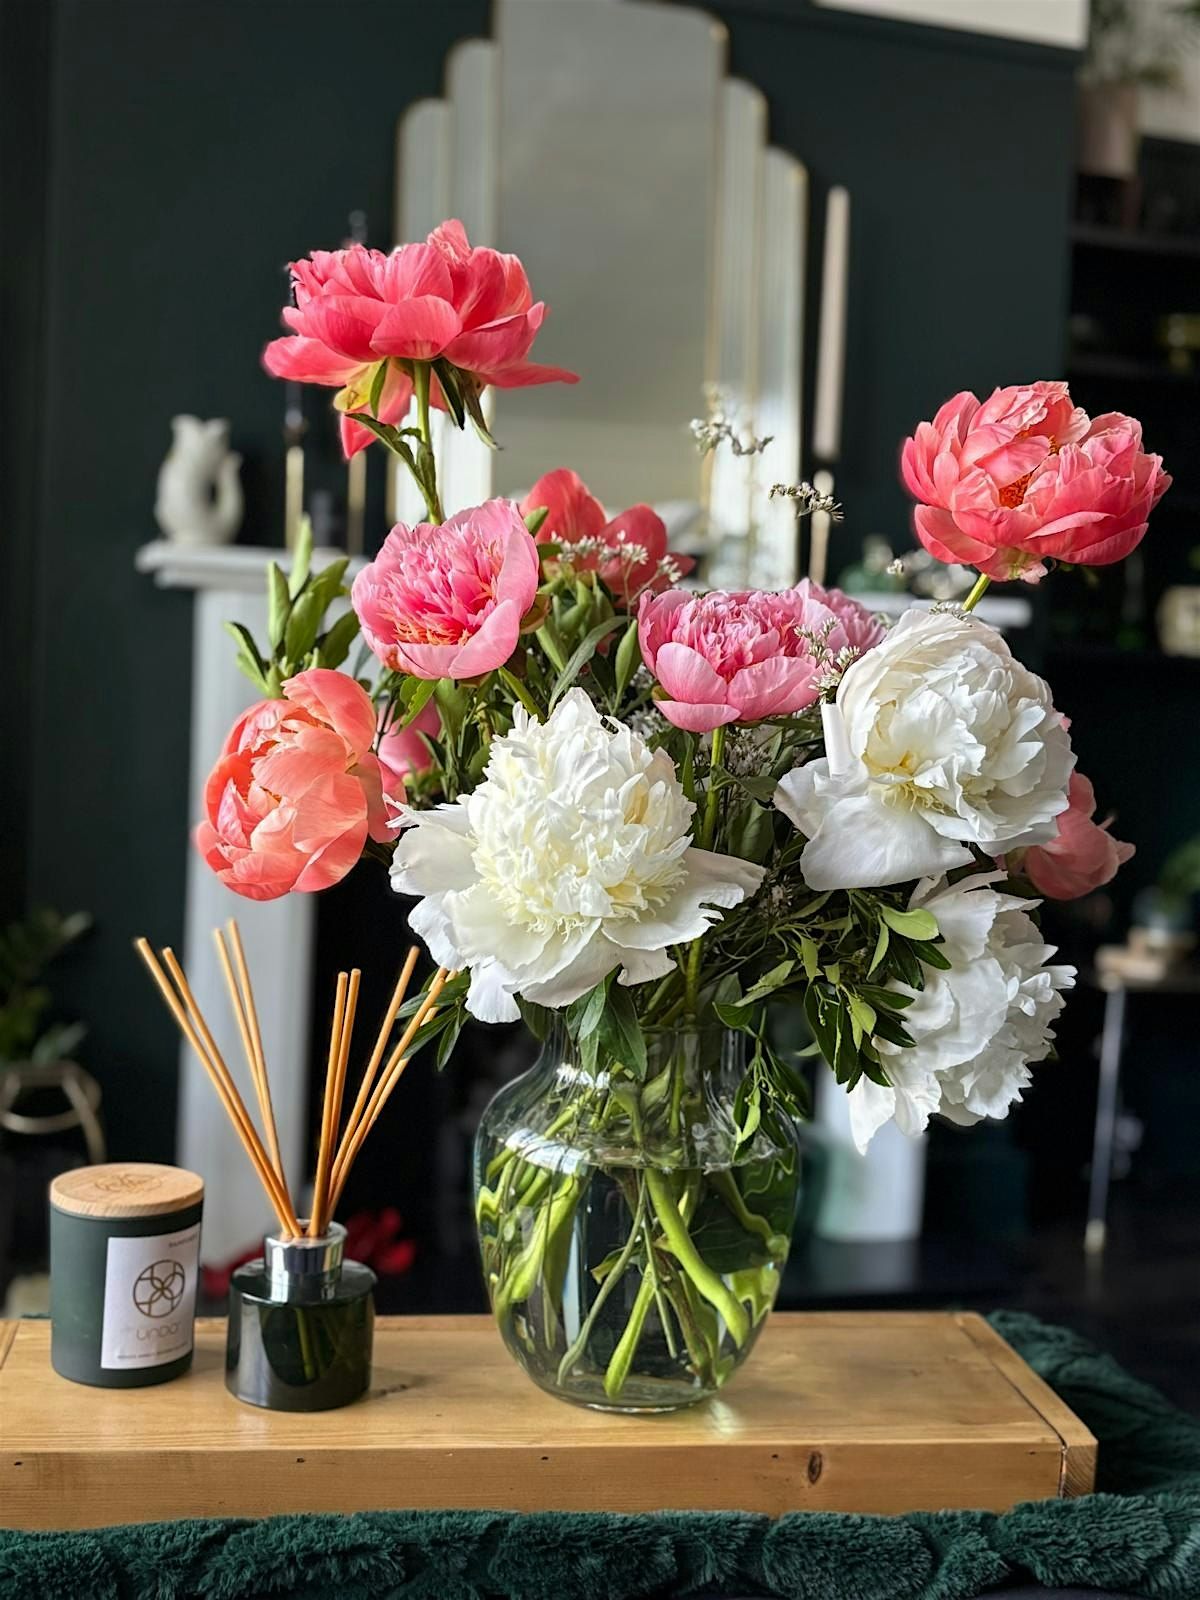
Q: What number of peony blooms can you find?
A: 12